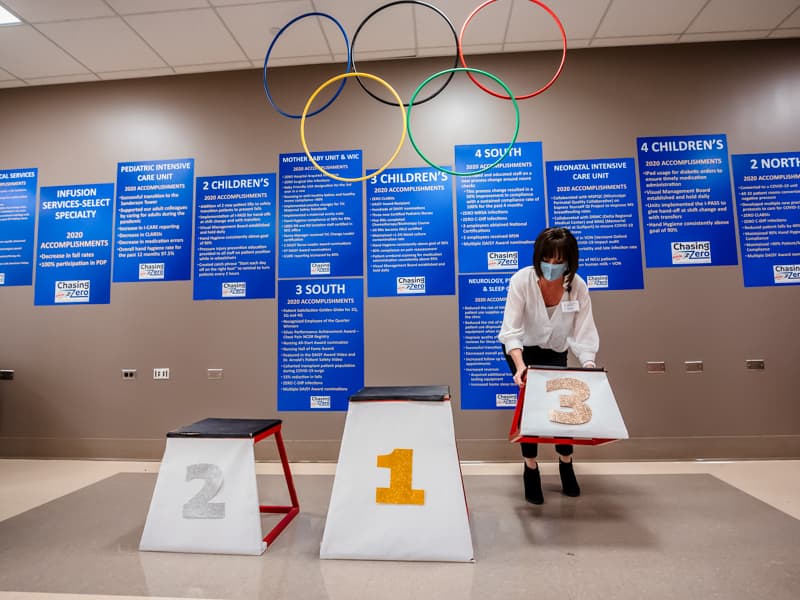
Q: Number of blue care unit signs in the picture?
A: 12